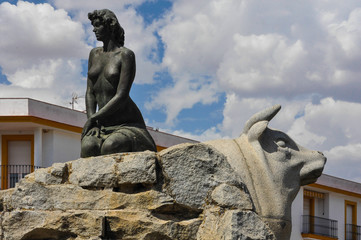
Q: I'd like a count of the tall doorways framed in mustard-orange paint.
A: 3